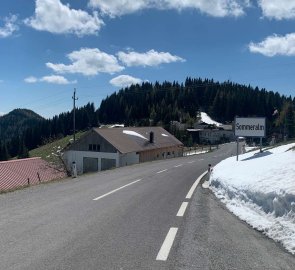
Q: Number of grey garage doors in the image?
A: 2